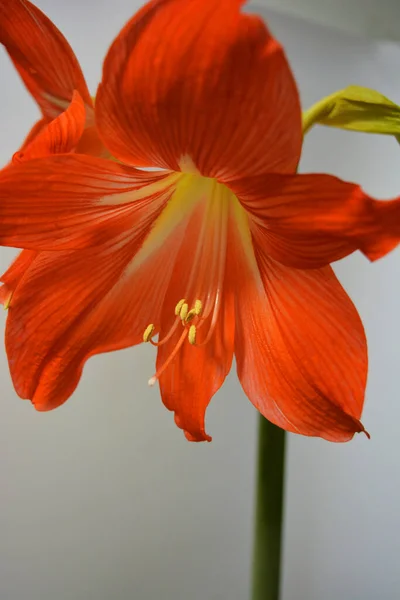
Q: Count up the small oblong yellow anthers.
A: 6